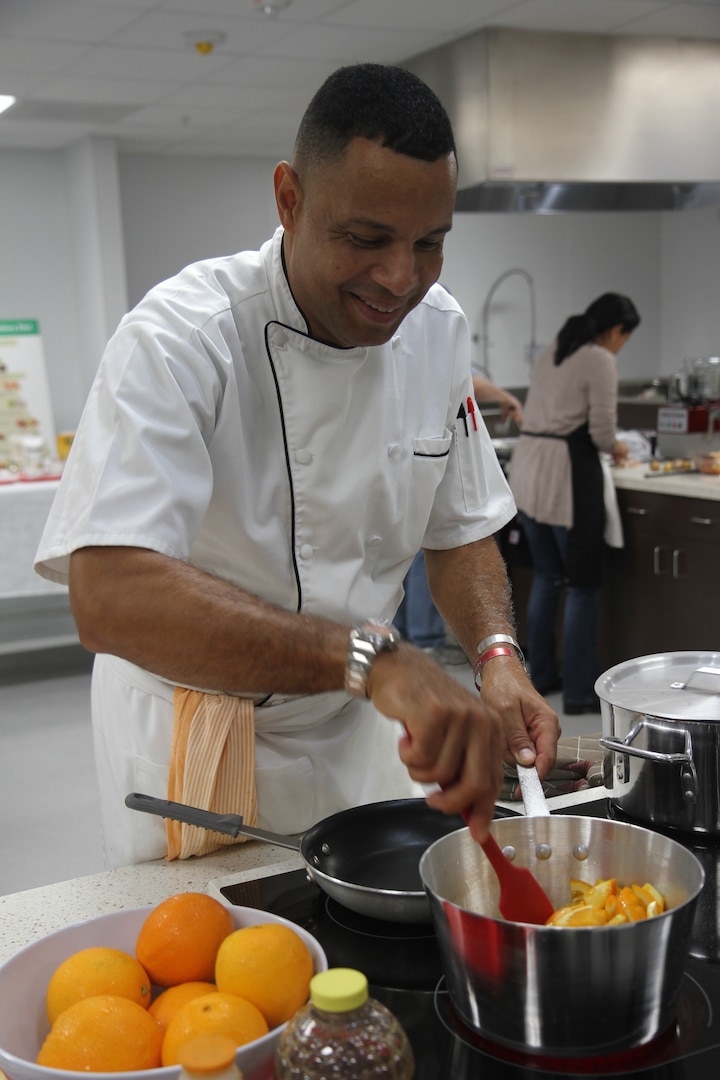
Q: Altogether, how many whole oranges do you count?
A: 6